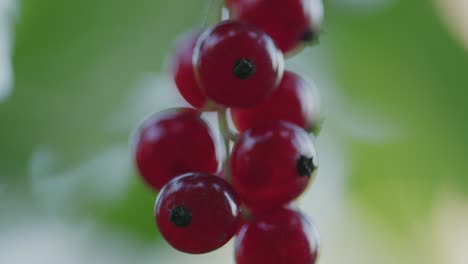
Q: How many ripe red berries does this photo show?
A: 8